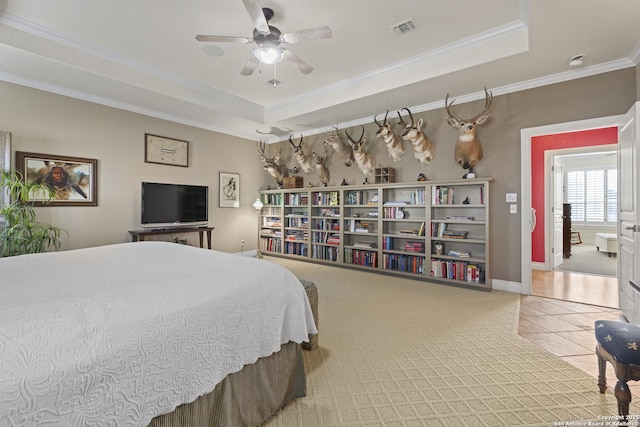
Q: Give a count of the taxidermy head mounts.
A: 8